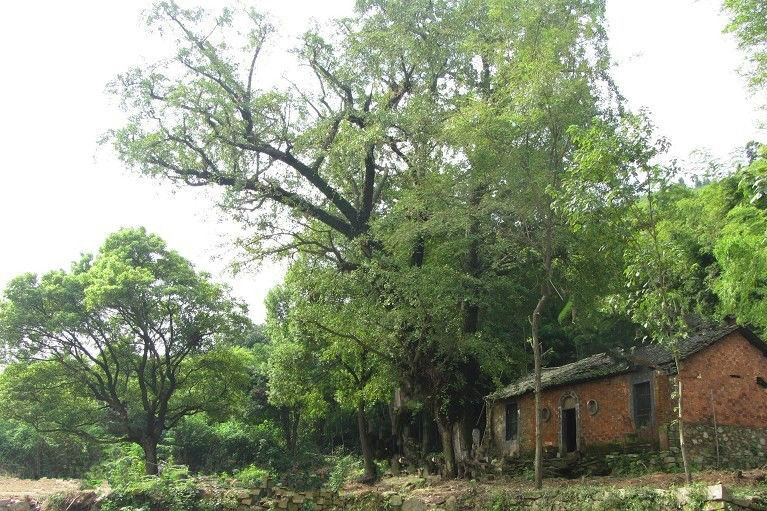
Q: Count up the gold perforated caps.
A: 0